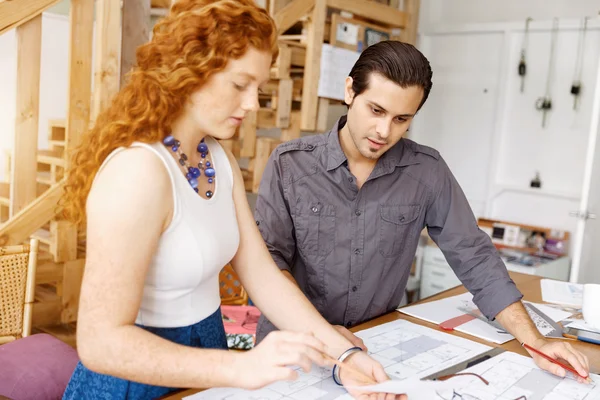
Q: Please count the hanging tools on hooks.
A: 3